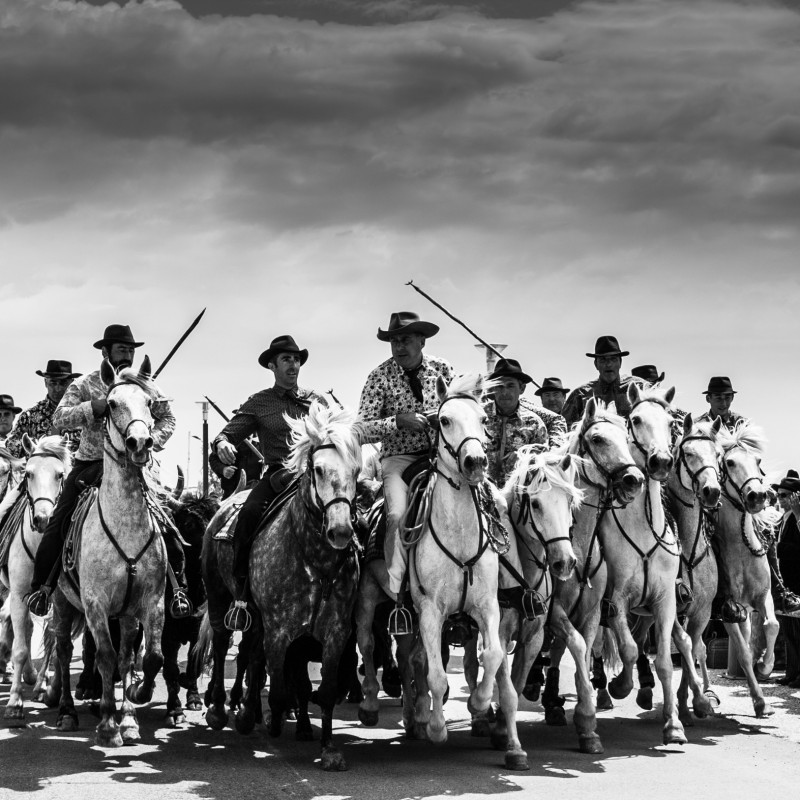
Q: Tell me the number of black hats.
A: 11